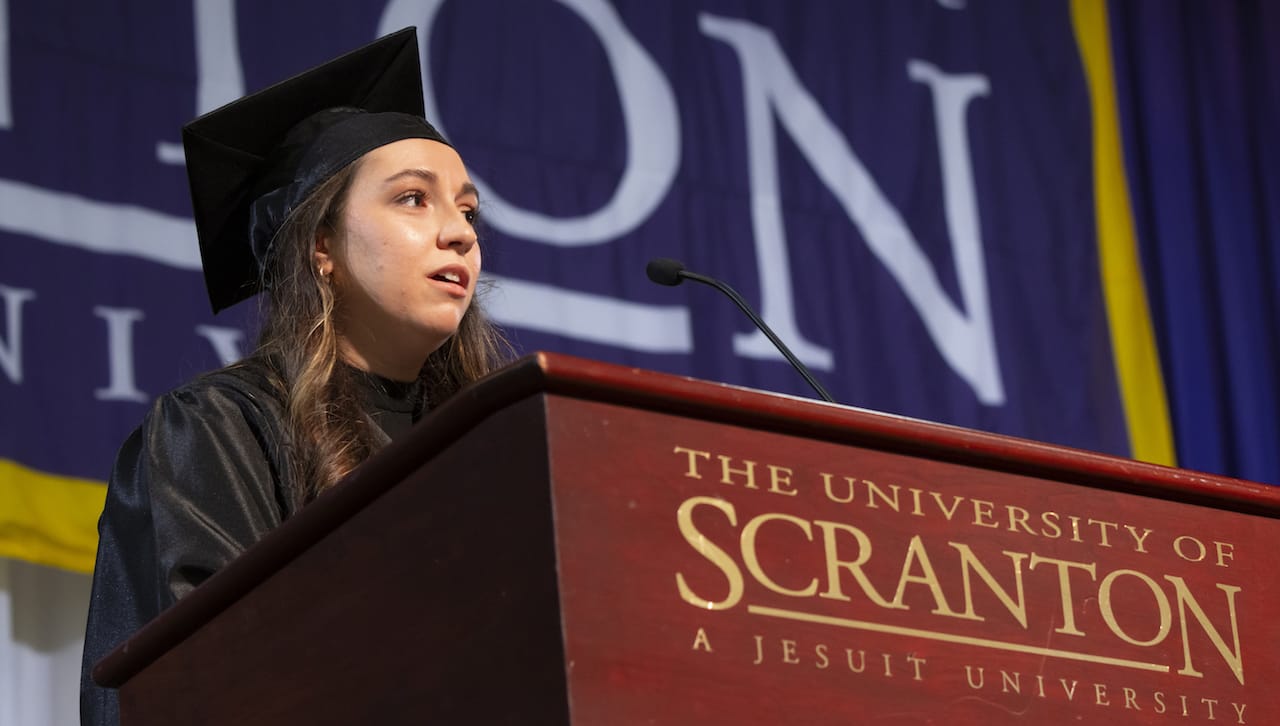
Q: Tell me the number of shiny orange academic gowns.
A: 0